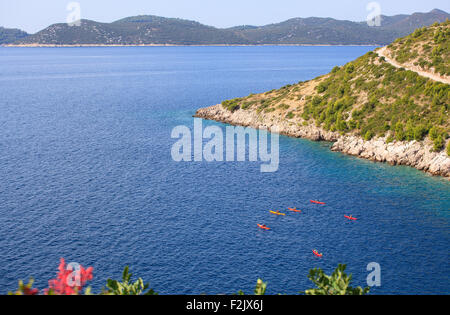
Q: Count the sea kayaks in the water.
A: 6